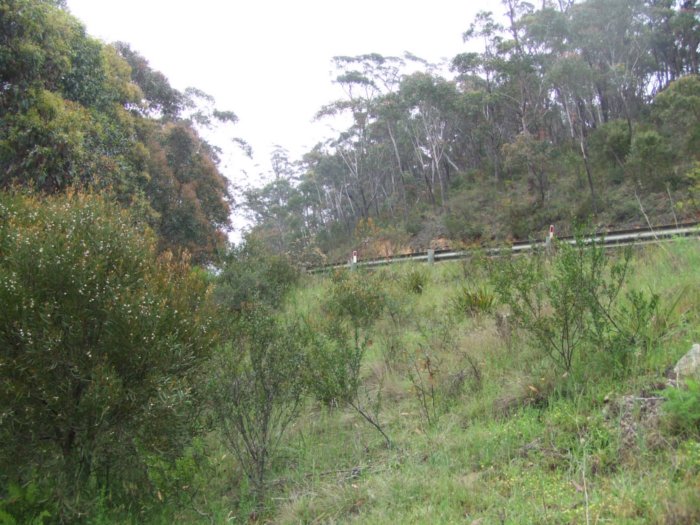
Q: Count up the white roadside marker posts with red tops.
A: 2